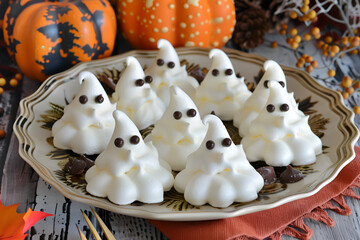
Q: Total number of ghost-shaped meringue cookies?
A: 9